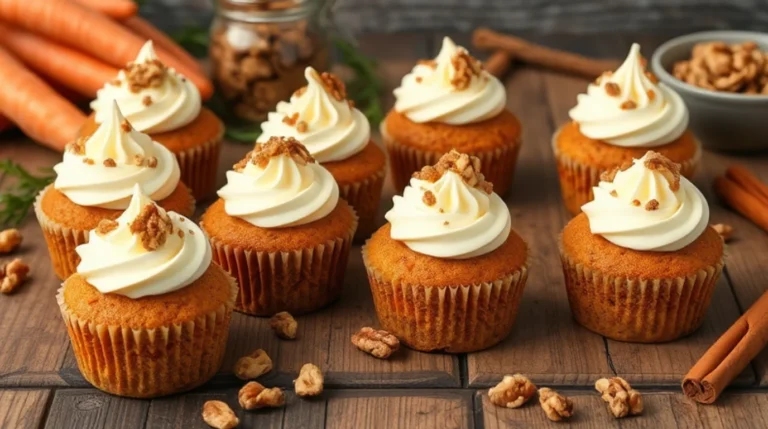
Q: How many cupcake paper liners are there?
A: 9